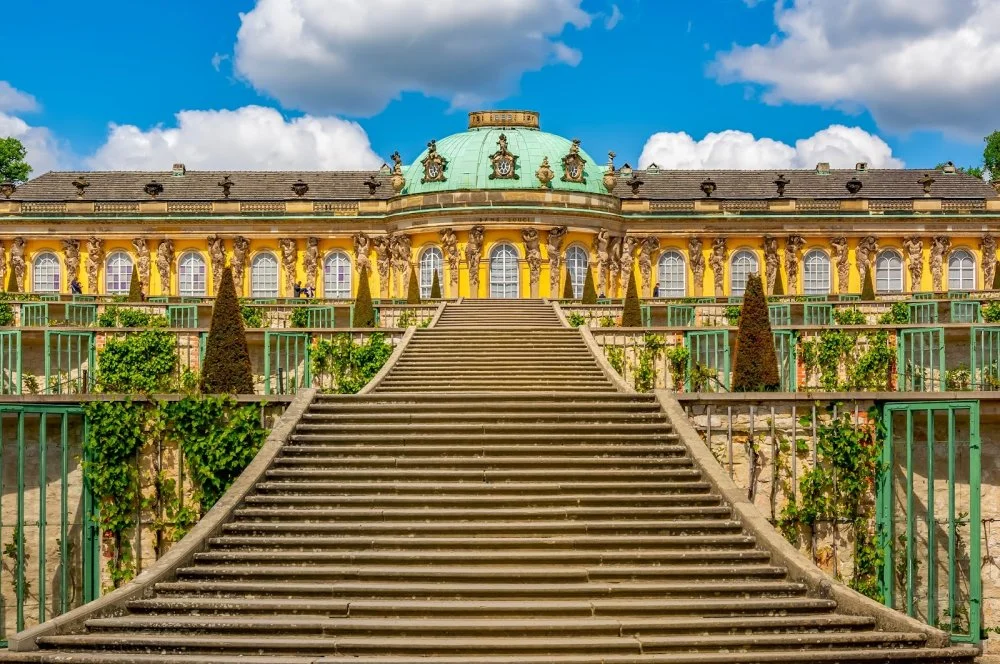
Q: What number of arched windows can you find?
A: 13